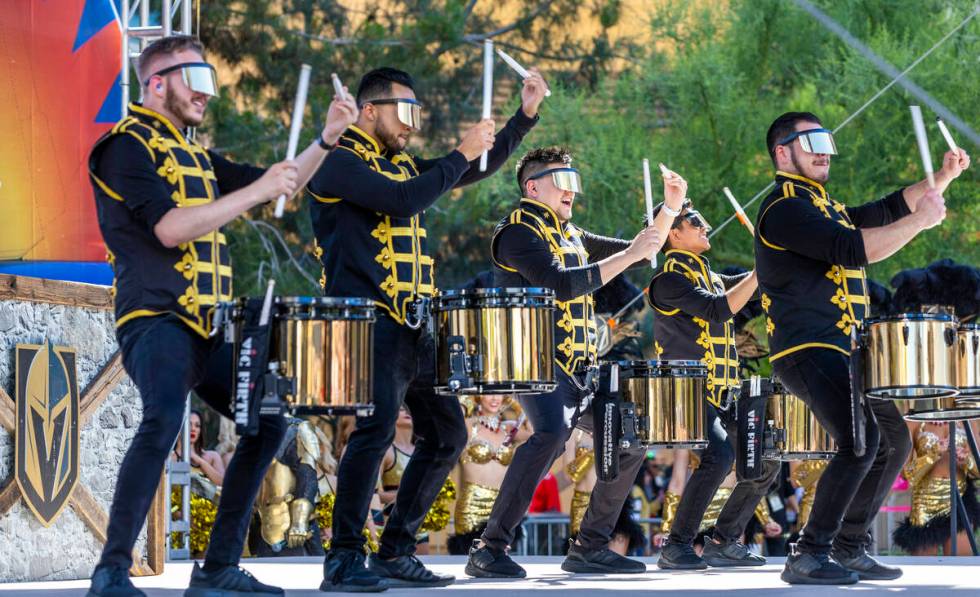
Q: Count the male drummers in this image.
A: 5